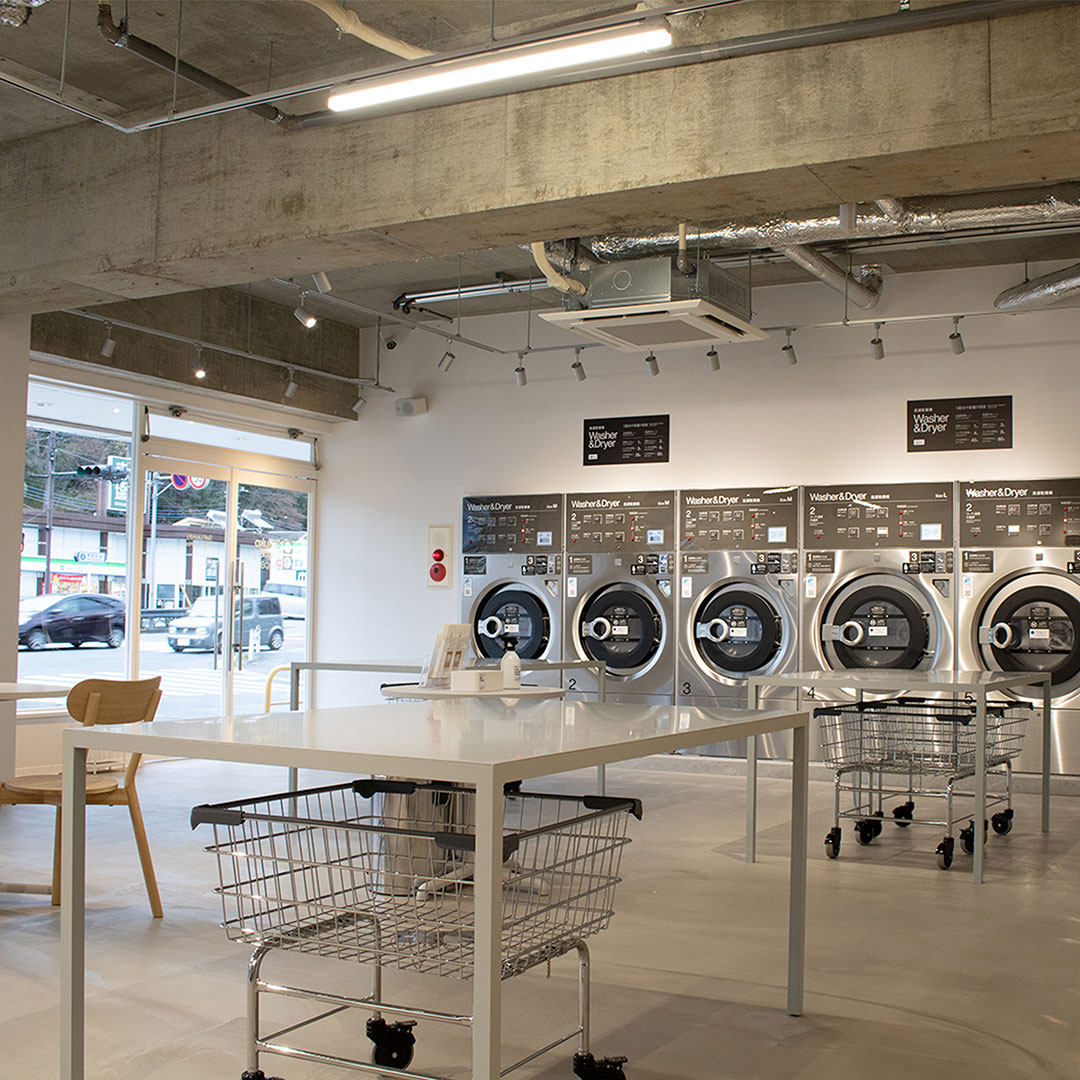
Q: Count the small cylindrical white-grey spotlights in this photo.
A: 14